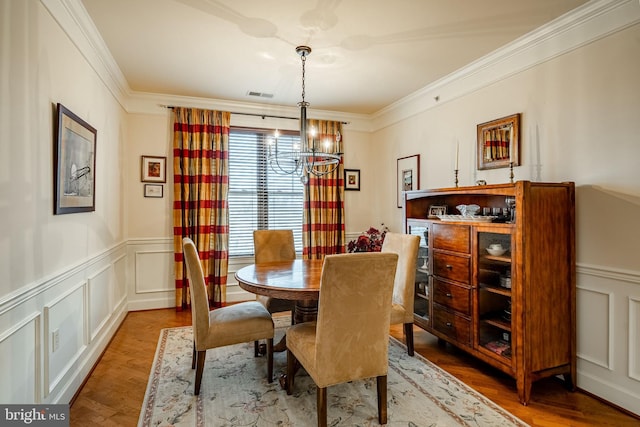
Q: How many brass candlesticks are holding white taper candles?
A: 2